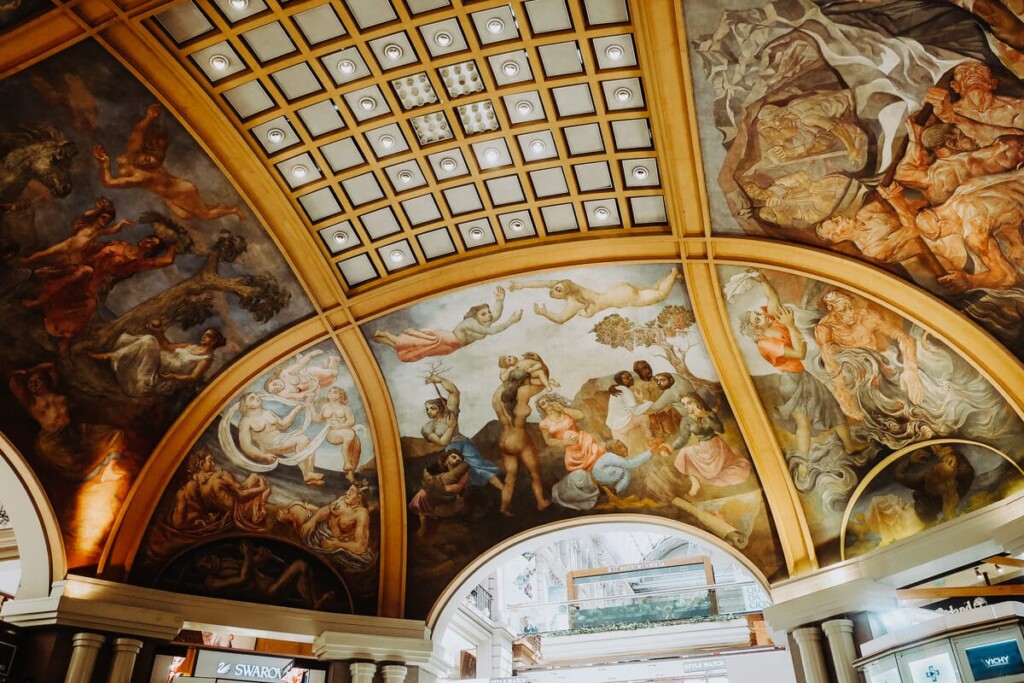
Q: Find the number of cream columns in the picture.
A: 6